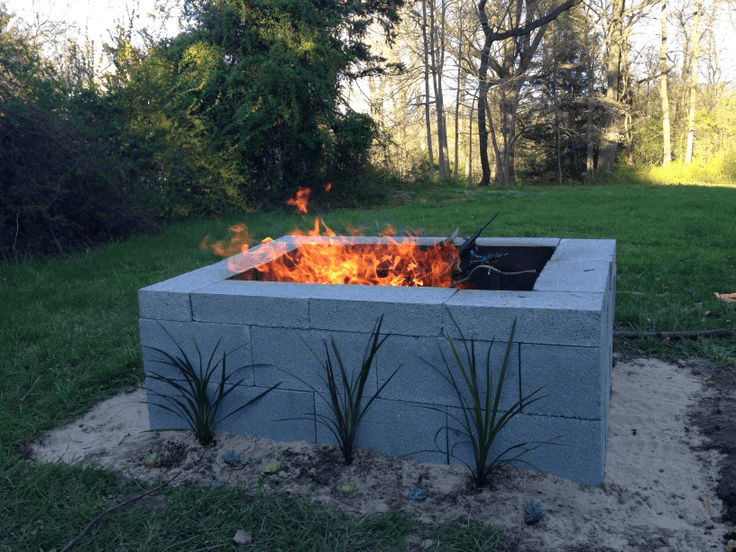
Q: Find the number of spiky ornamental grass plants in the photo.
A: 3